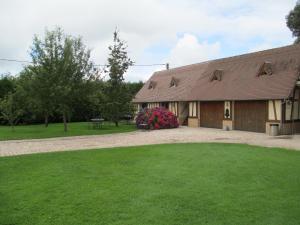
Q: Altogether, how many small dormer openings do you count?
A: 4